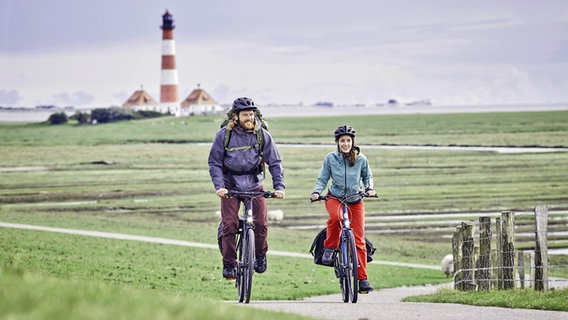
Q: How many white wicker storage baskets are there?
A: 0